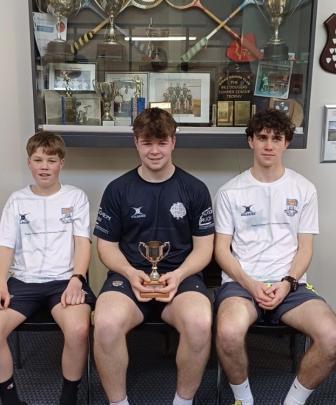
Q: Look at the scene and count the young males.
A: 3